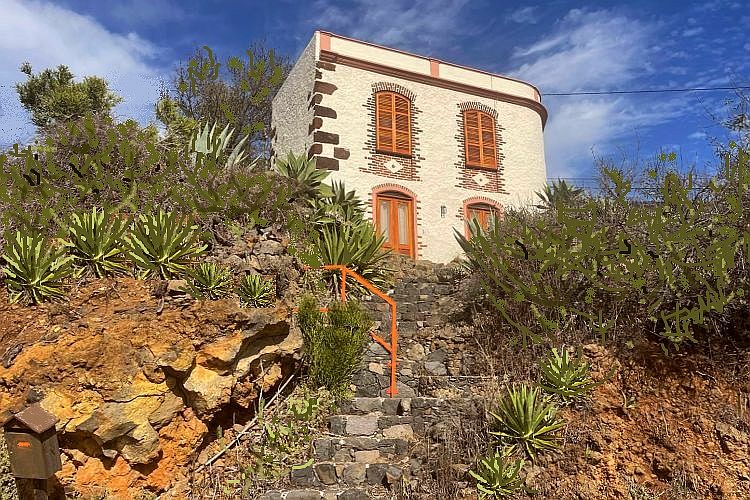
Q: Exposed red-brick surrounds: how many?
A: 4